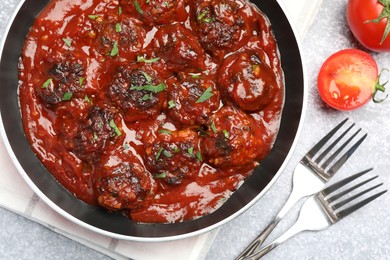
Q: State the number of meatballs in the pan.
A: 12